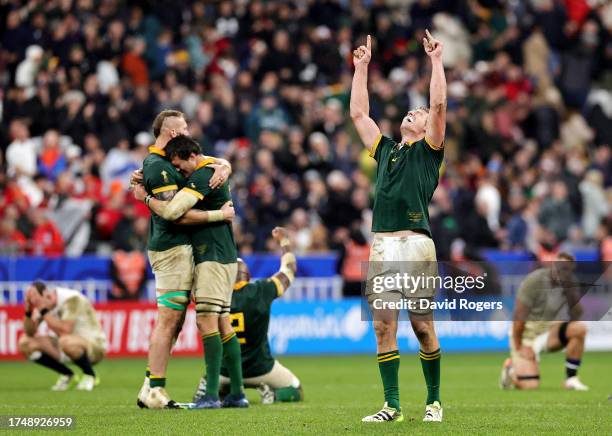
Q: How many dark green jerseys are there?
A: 4